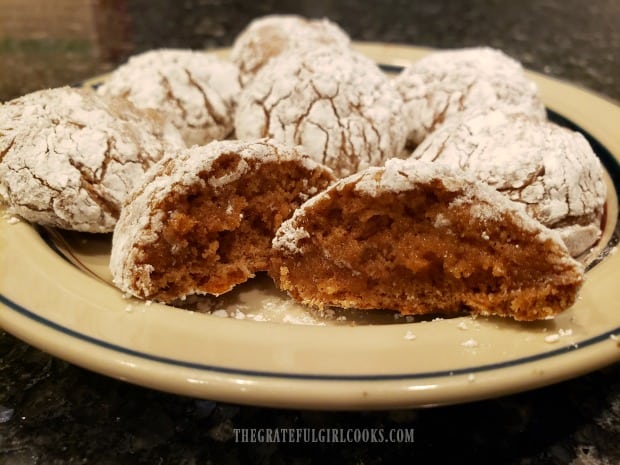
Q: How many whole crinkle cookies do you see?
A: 6